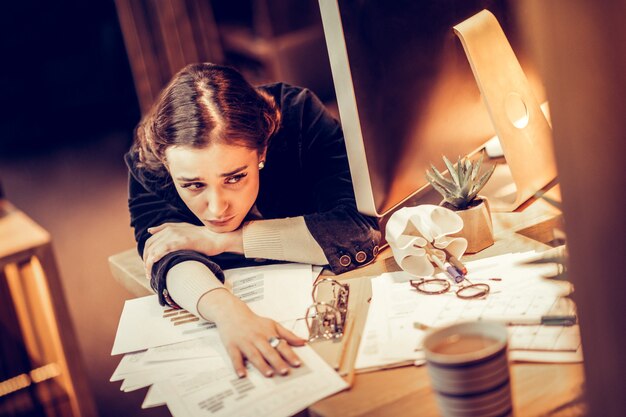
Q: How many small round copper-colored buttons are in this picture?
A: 3